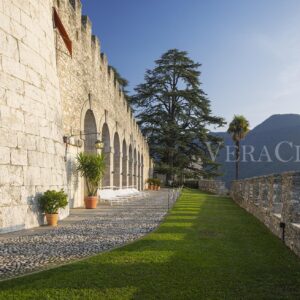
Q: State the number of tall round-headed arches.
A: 8